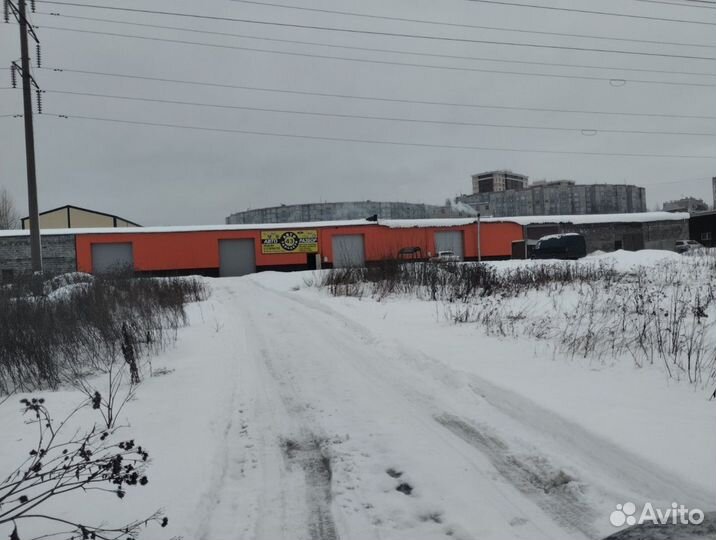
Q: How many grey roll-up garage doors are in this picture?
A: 4